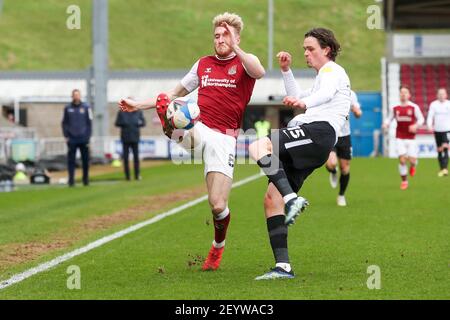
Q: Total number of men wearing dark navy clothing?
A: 2